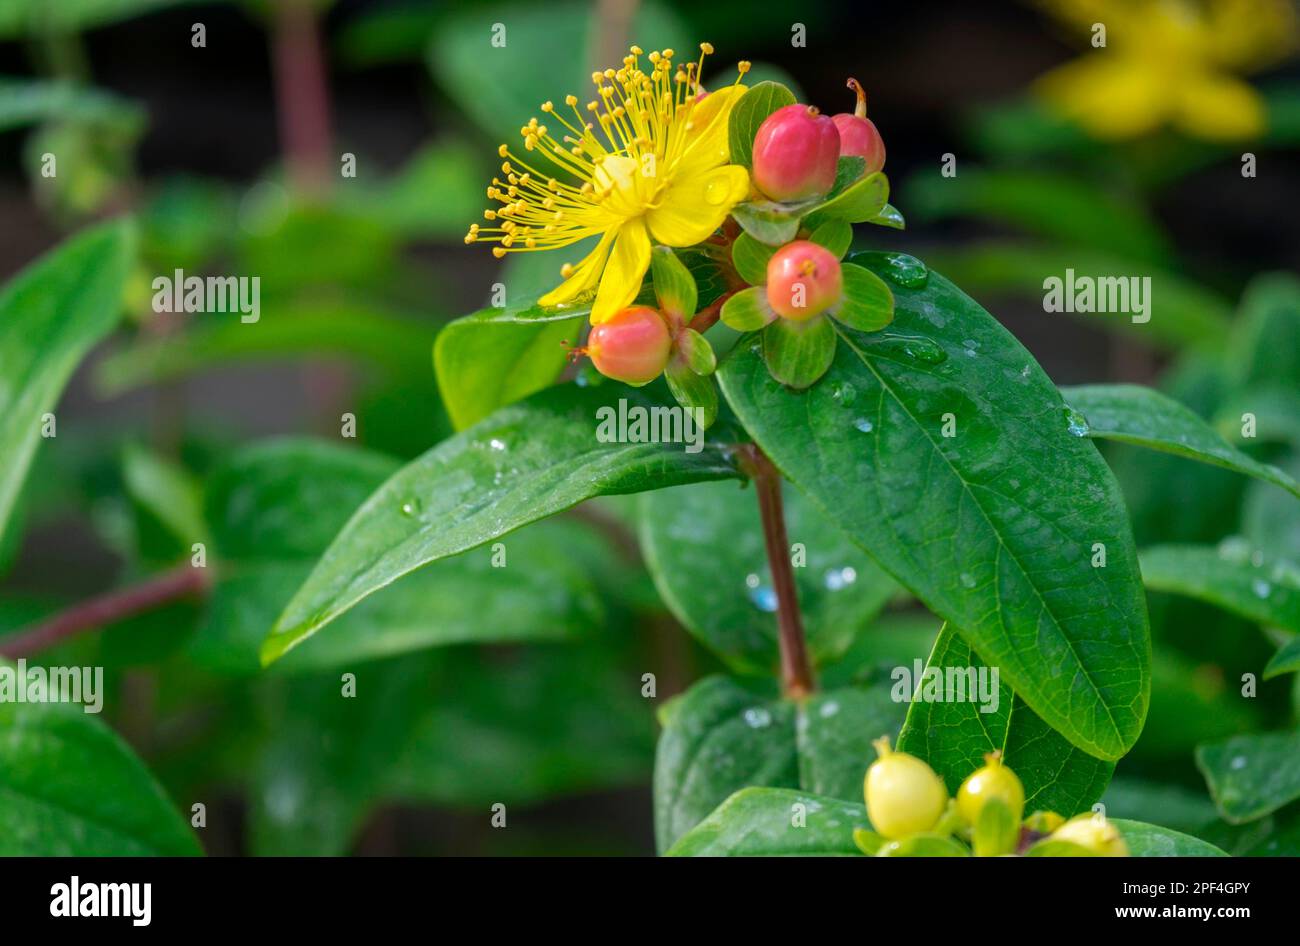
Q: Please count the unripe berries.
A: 3